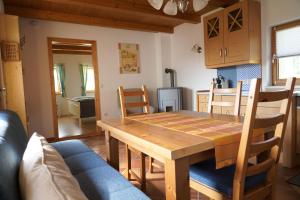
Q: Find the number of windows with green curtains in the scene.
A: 2